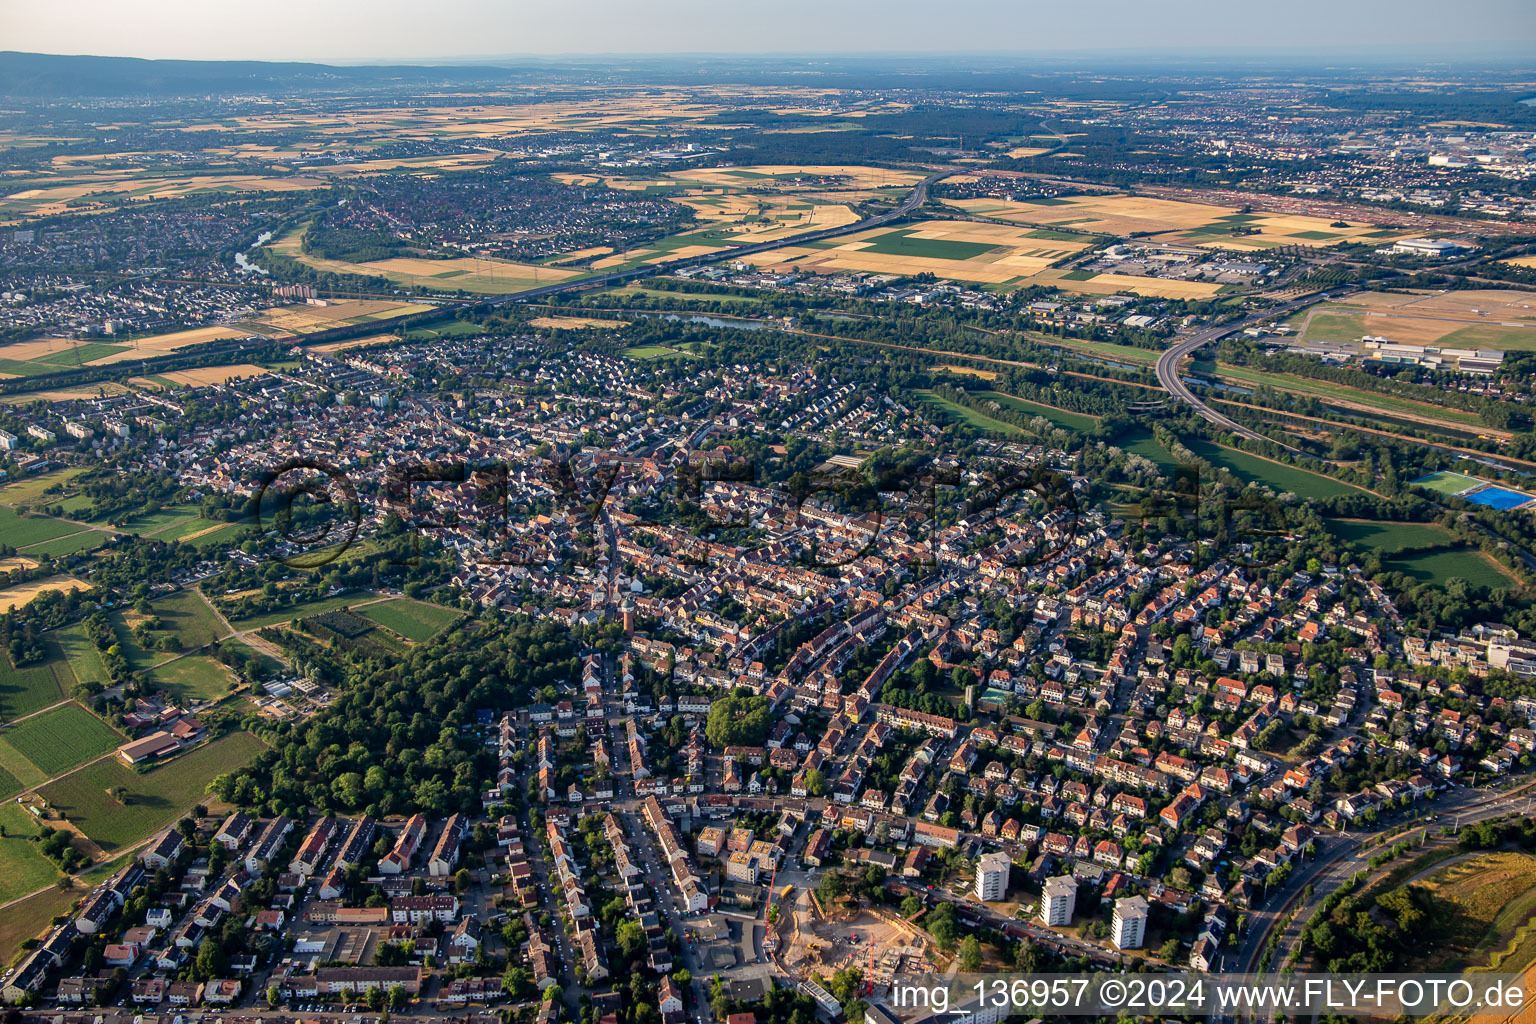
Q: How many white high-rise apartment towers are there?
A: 3